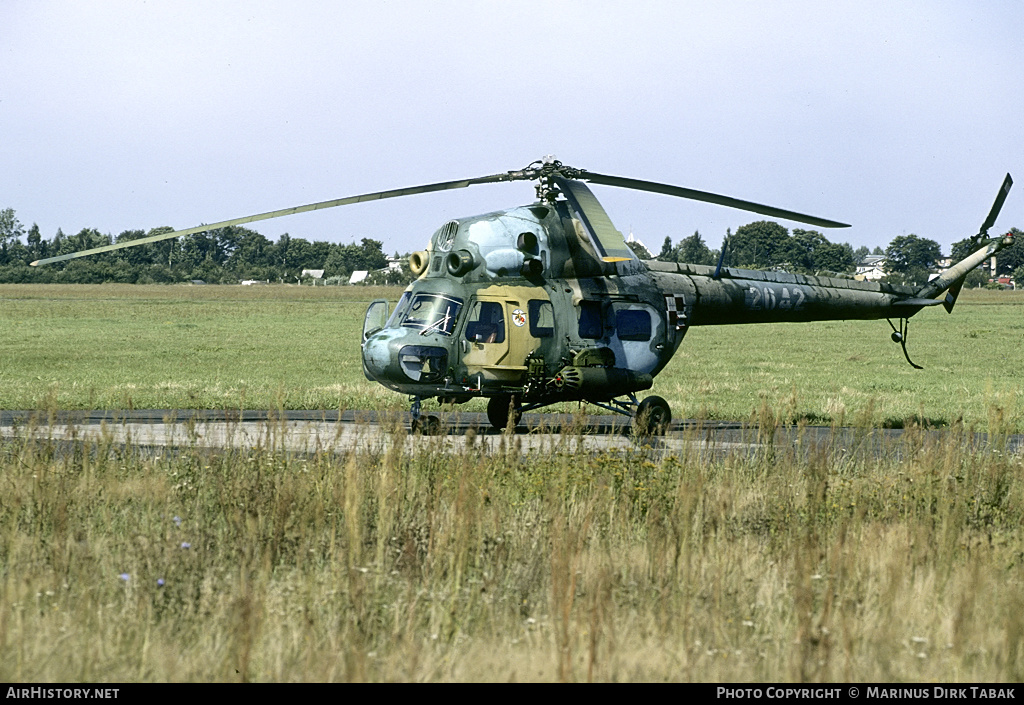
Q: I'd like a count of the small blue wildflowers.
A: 4